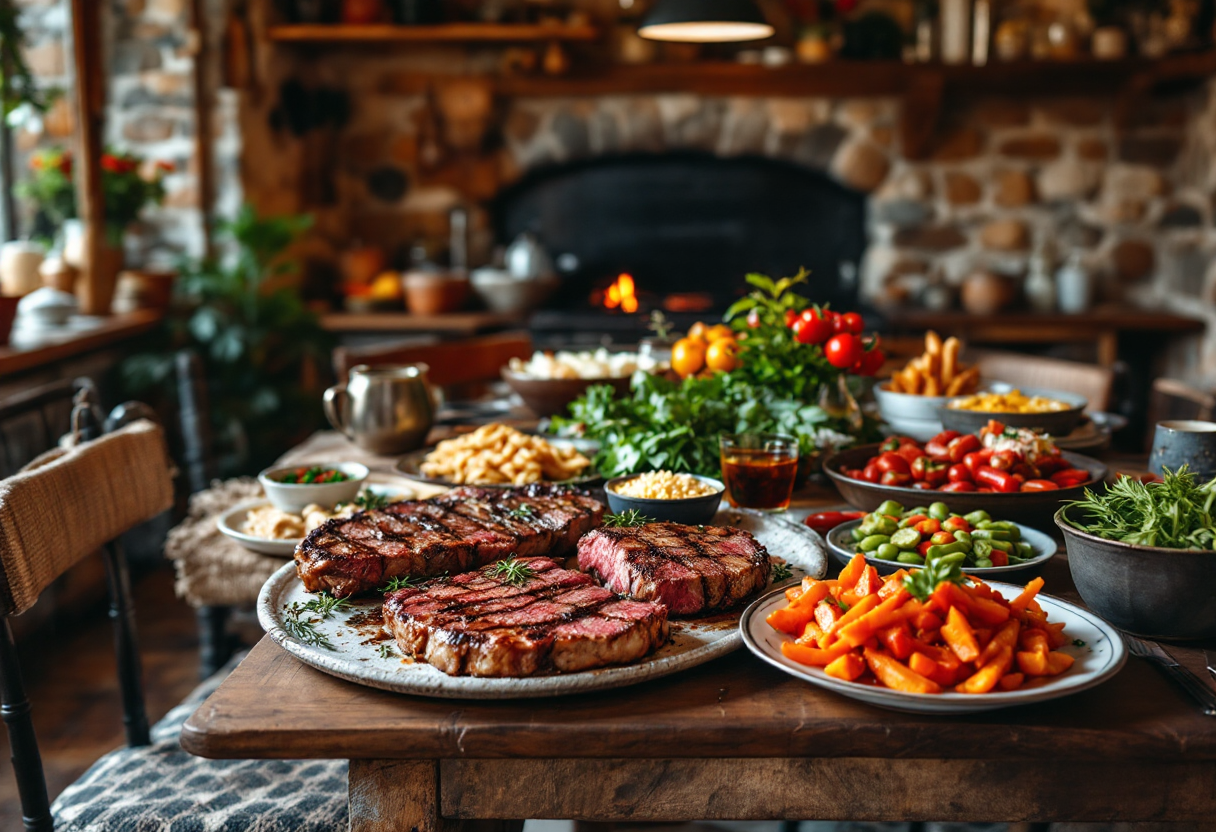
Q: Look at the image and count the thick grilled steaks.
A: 3